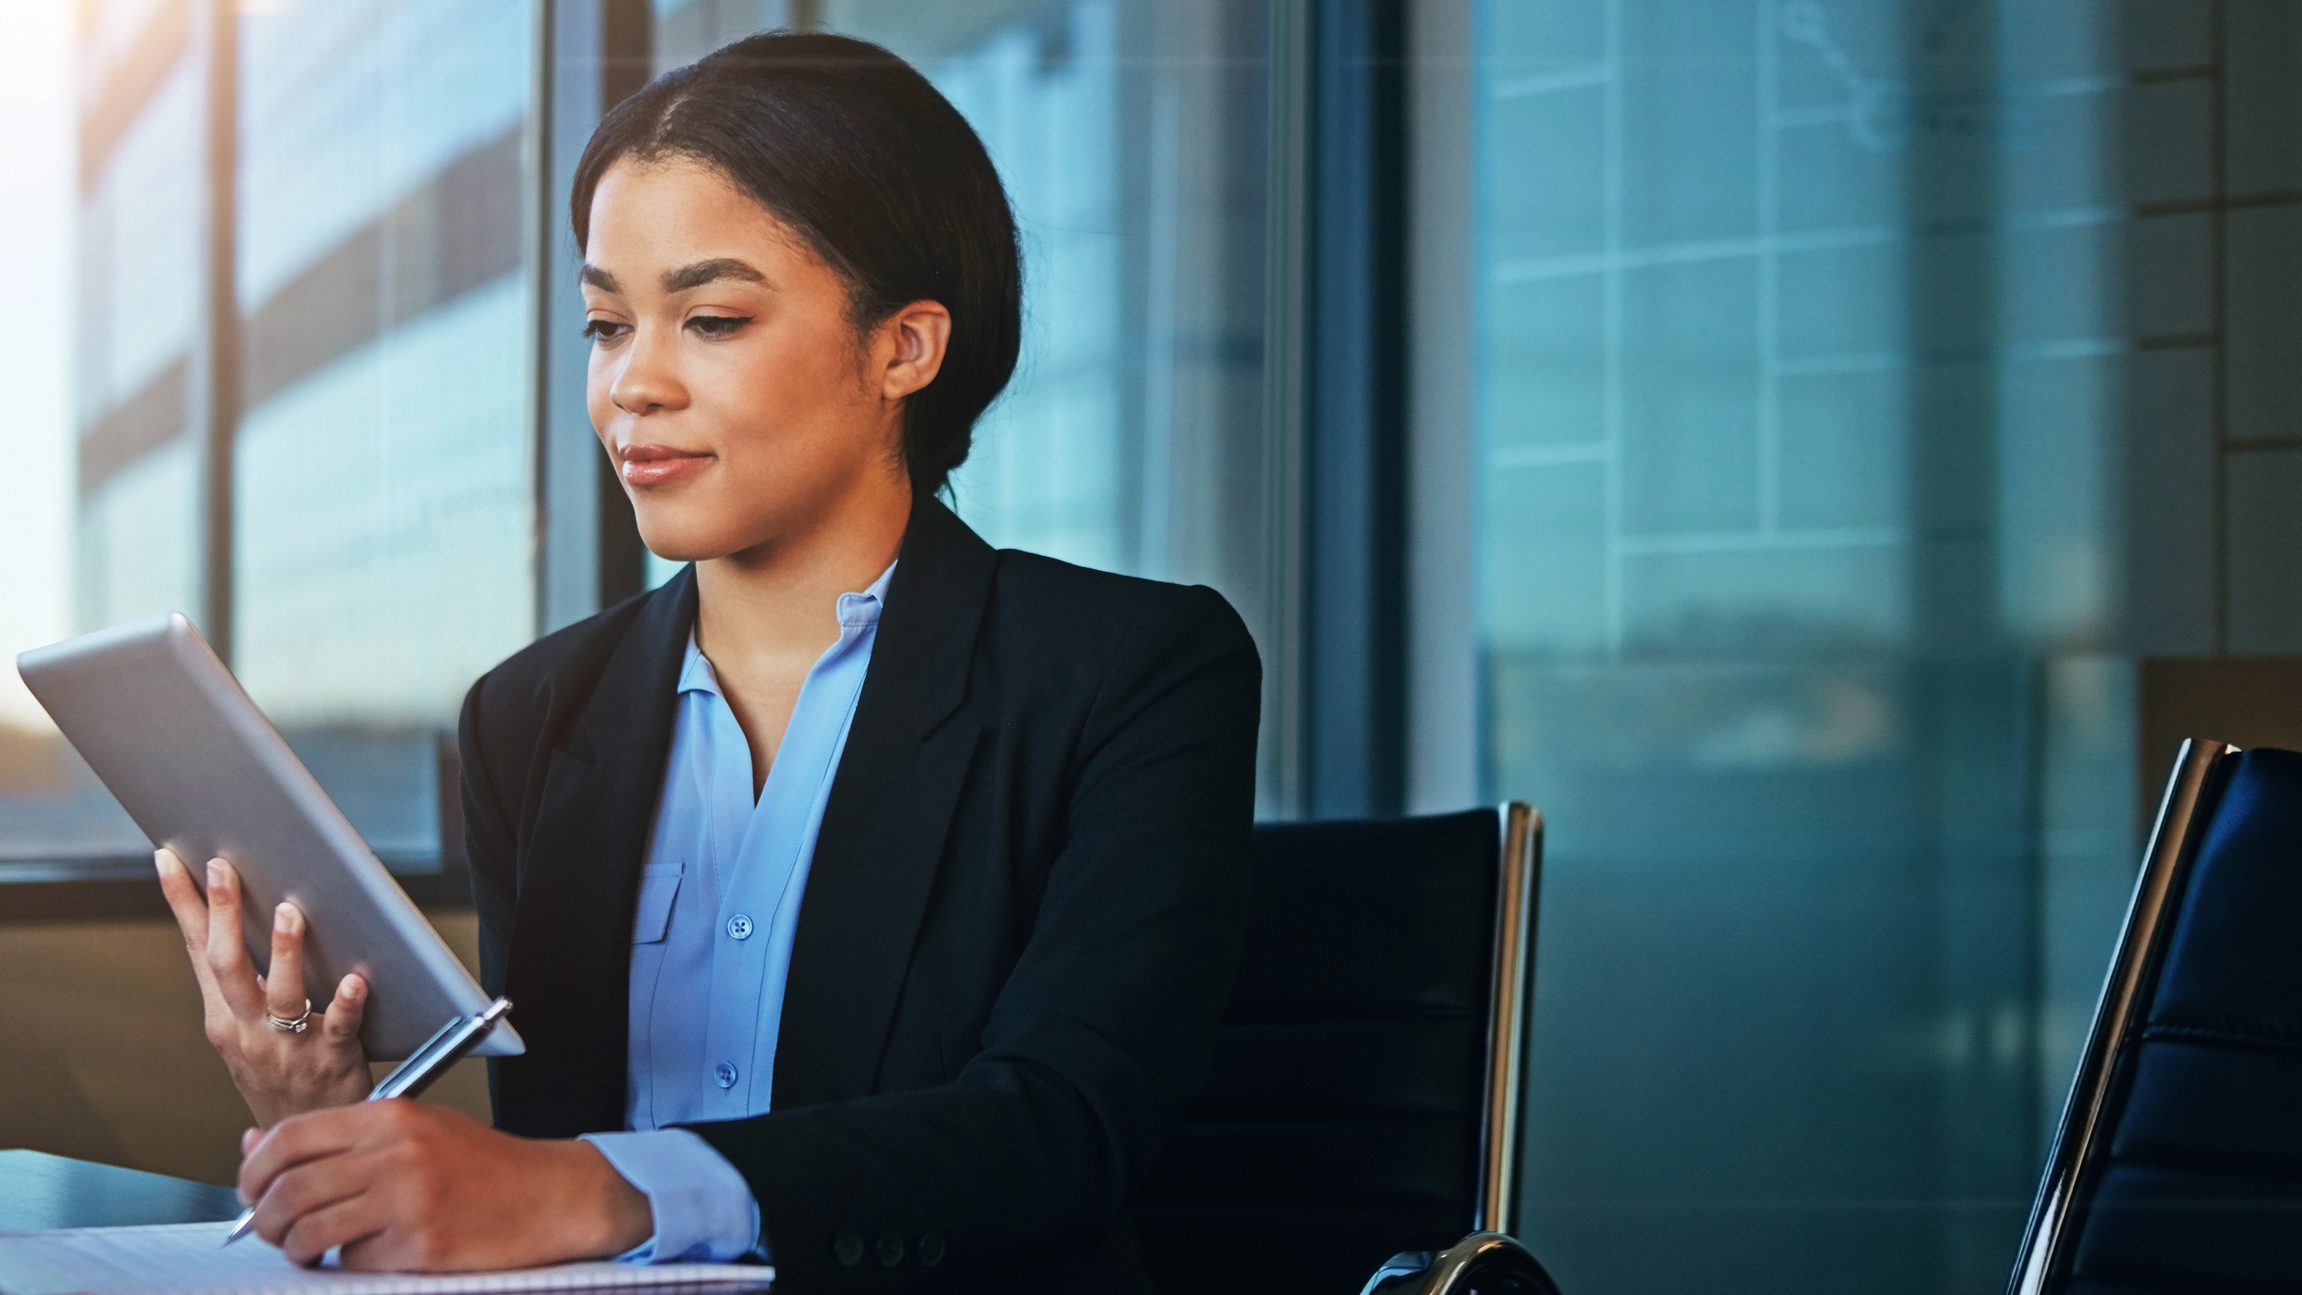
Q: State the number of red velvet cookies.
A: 0